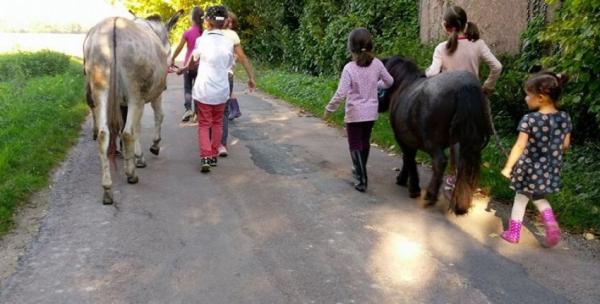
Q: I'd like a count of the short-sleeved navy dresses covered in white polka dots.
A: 1